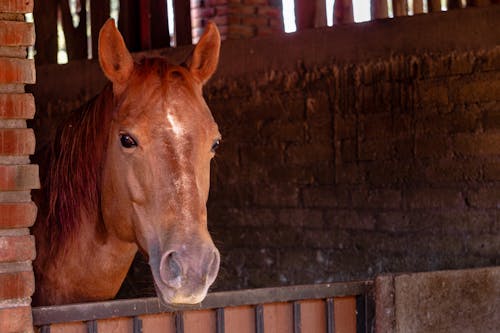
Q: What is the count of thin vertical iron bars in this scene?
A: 8